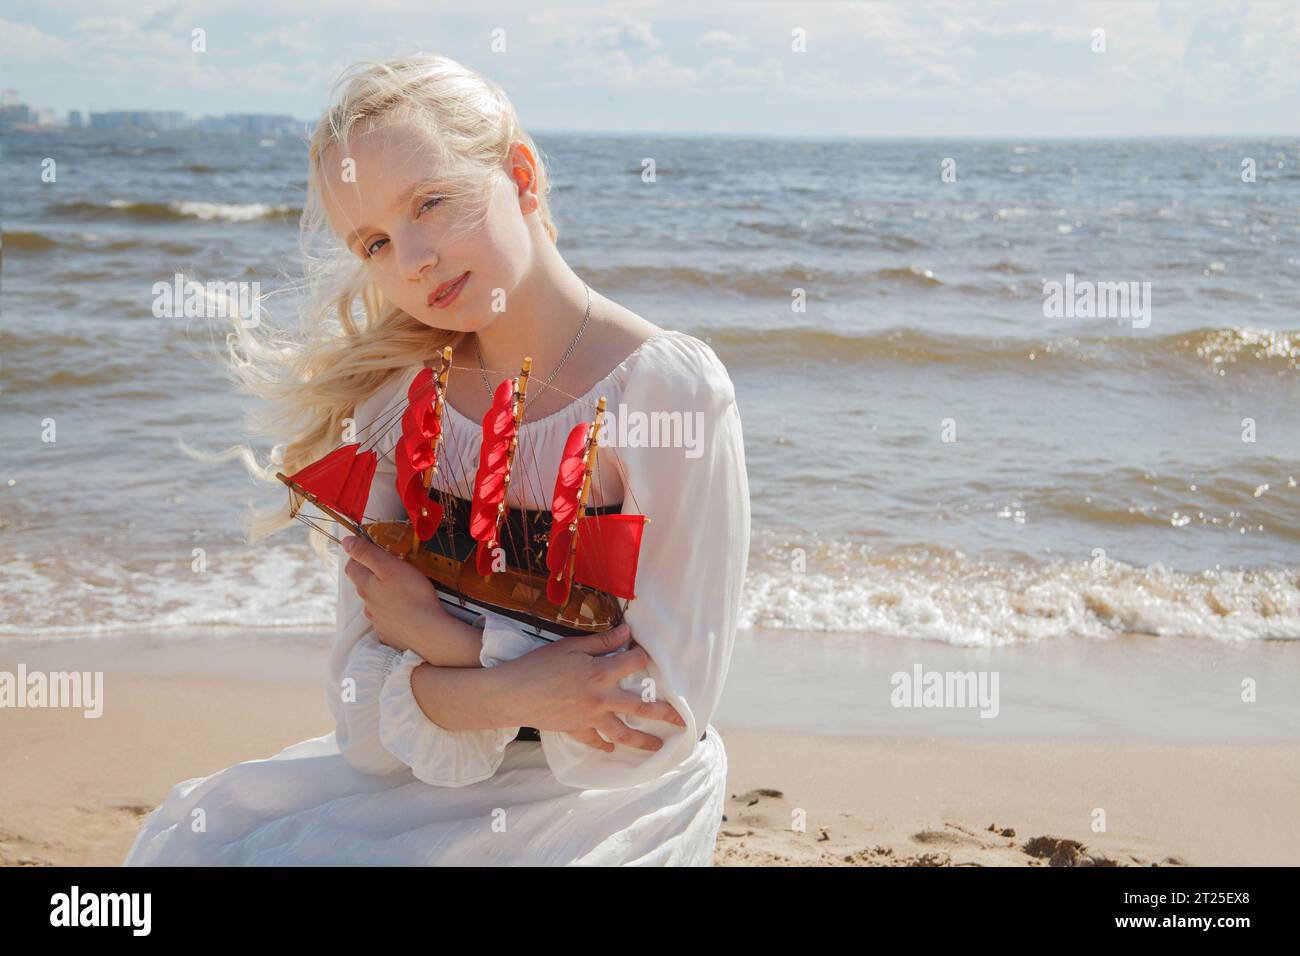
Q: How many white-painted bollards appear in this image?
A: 0